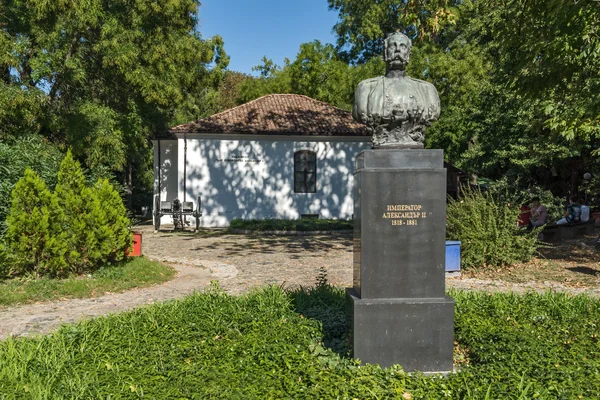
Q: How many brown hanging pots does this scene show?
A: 0